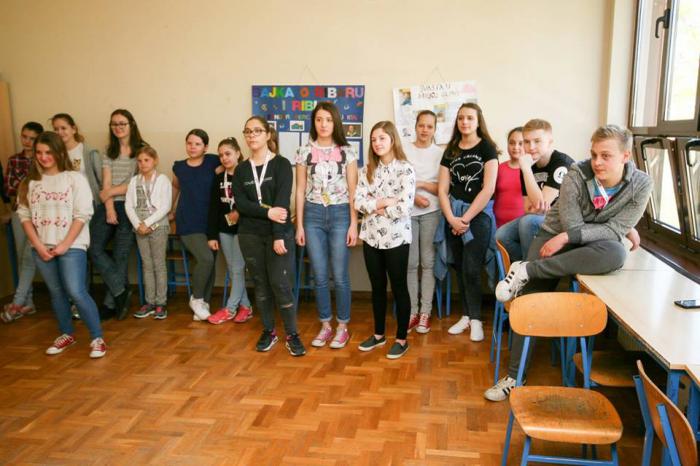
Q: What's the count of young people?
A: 15